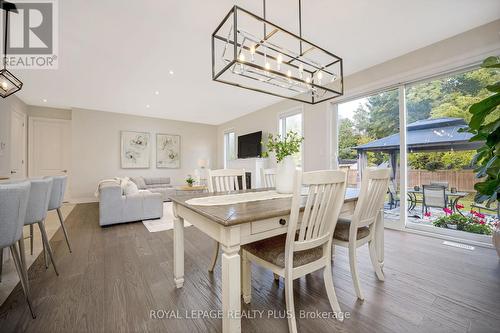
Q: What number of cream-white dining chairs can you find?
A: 4